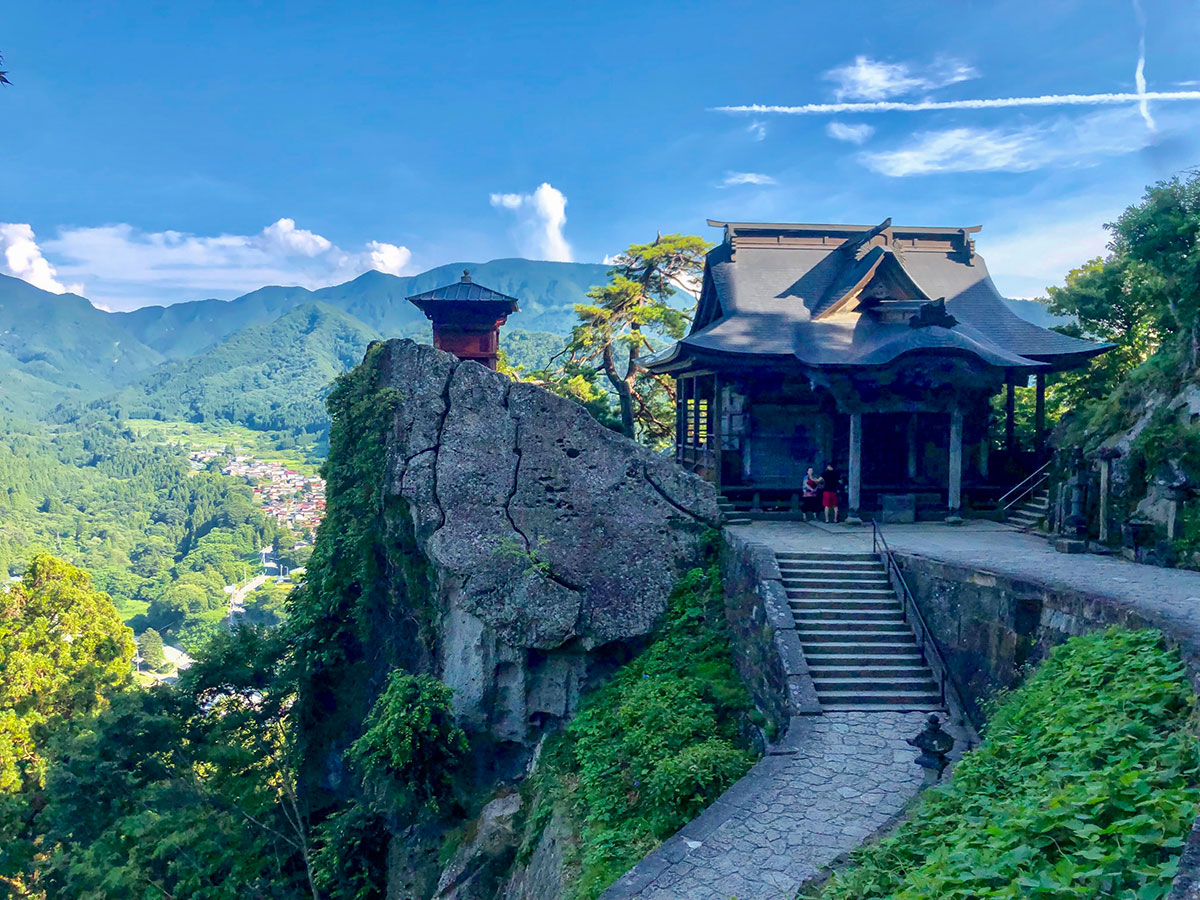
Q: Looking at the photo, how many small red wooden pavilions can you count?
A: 1